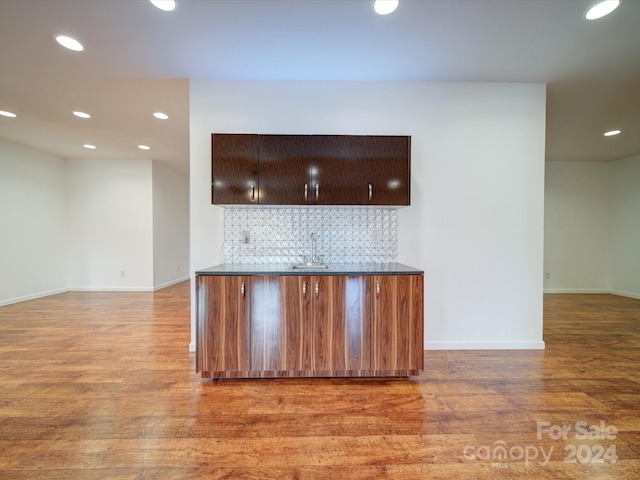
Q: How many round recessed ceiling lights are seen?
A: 10